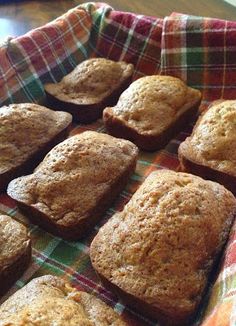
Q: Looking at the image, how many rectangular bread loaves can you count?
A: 8